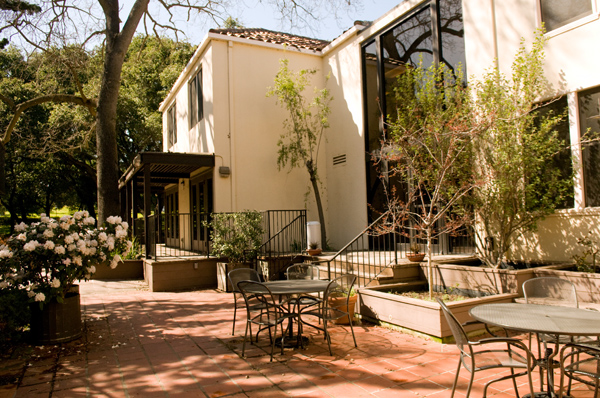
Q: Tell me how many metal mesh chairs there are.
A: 7